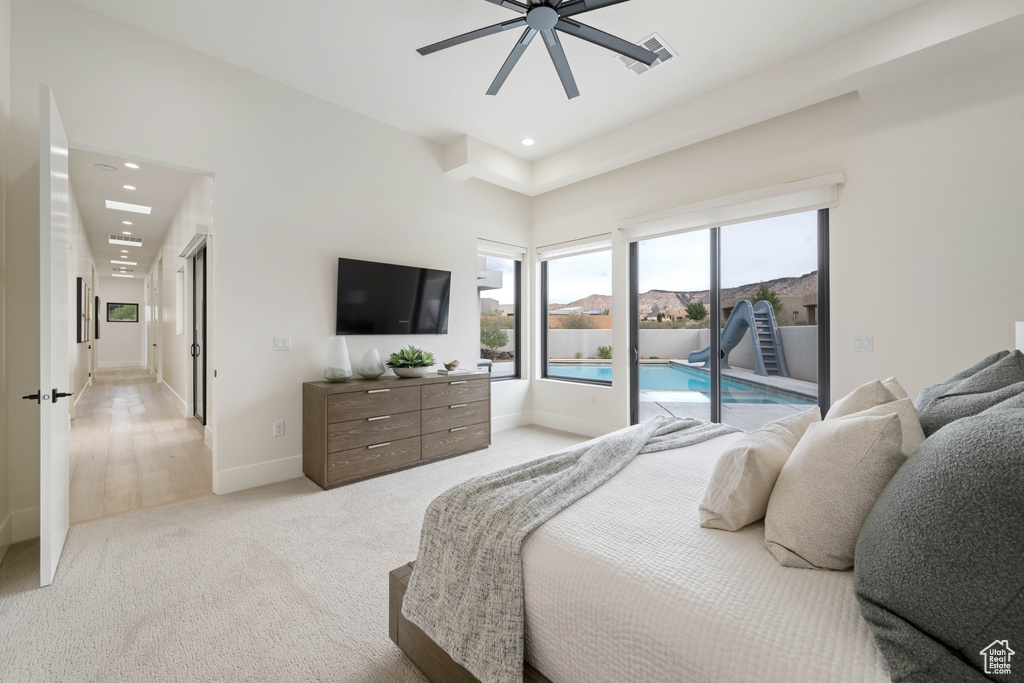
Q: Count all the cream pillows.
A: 5